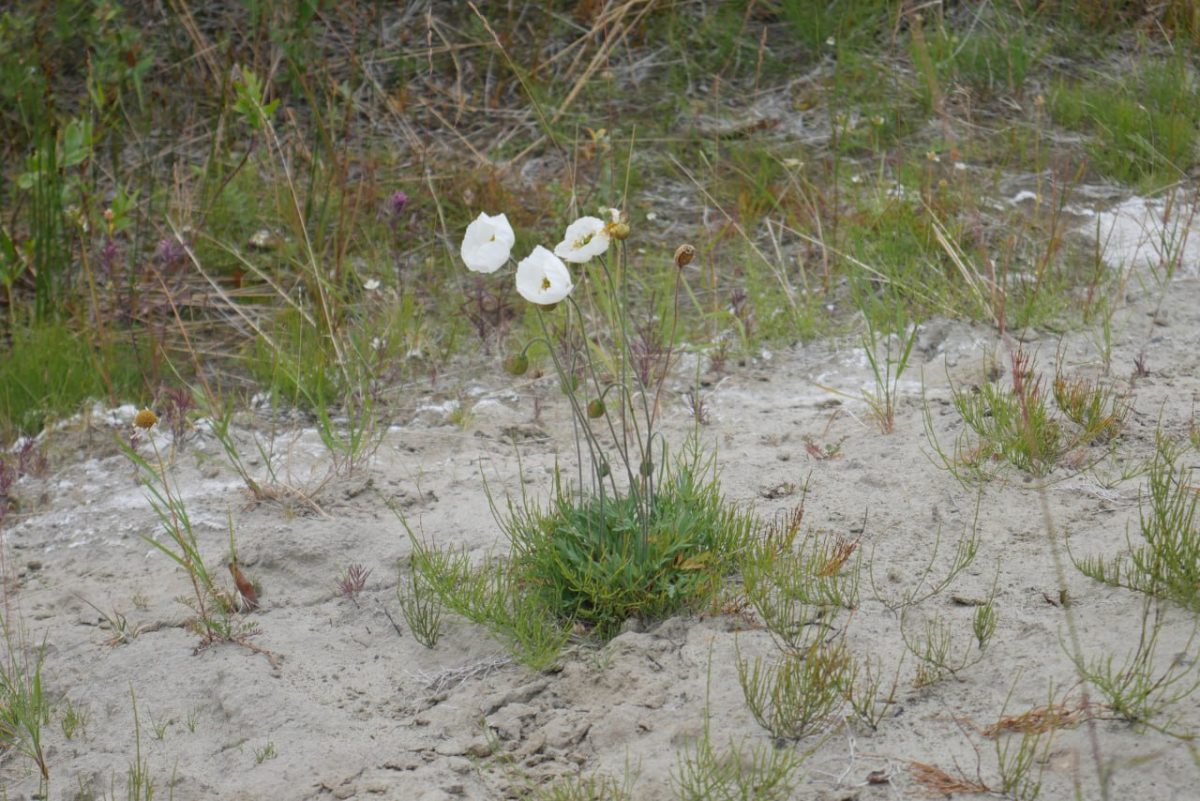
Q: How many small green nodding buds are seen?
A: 5